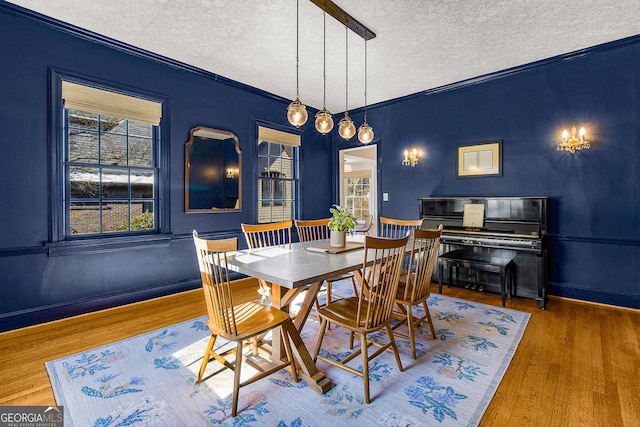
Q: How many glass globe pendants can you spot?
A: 4